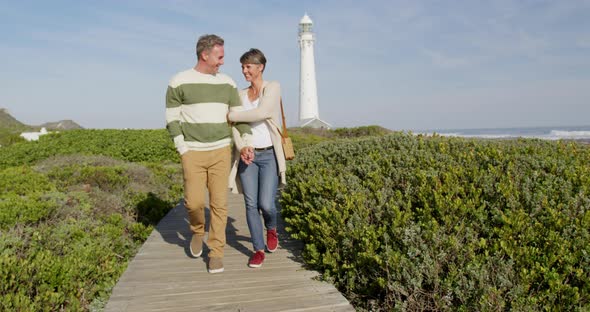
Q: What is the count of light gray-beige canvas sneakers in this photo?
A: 2